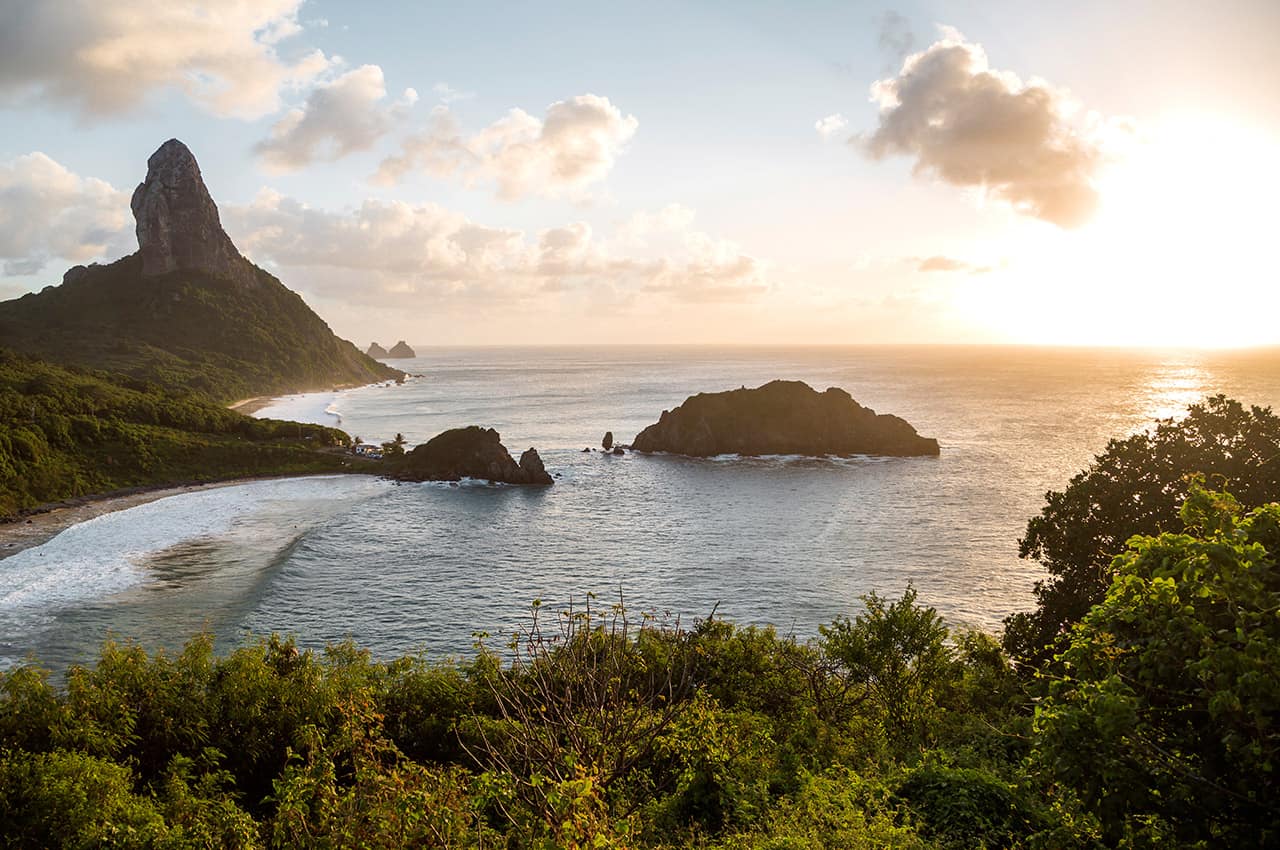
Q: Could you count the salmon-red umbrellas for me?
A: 0